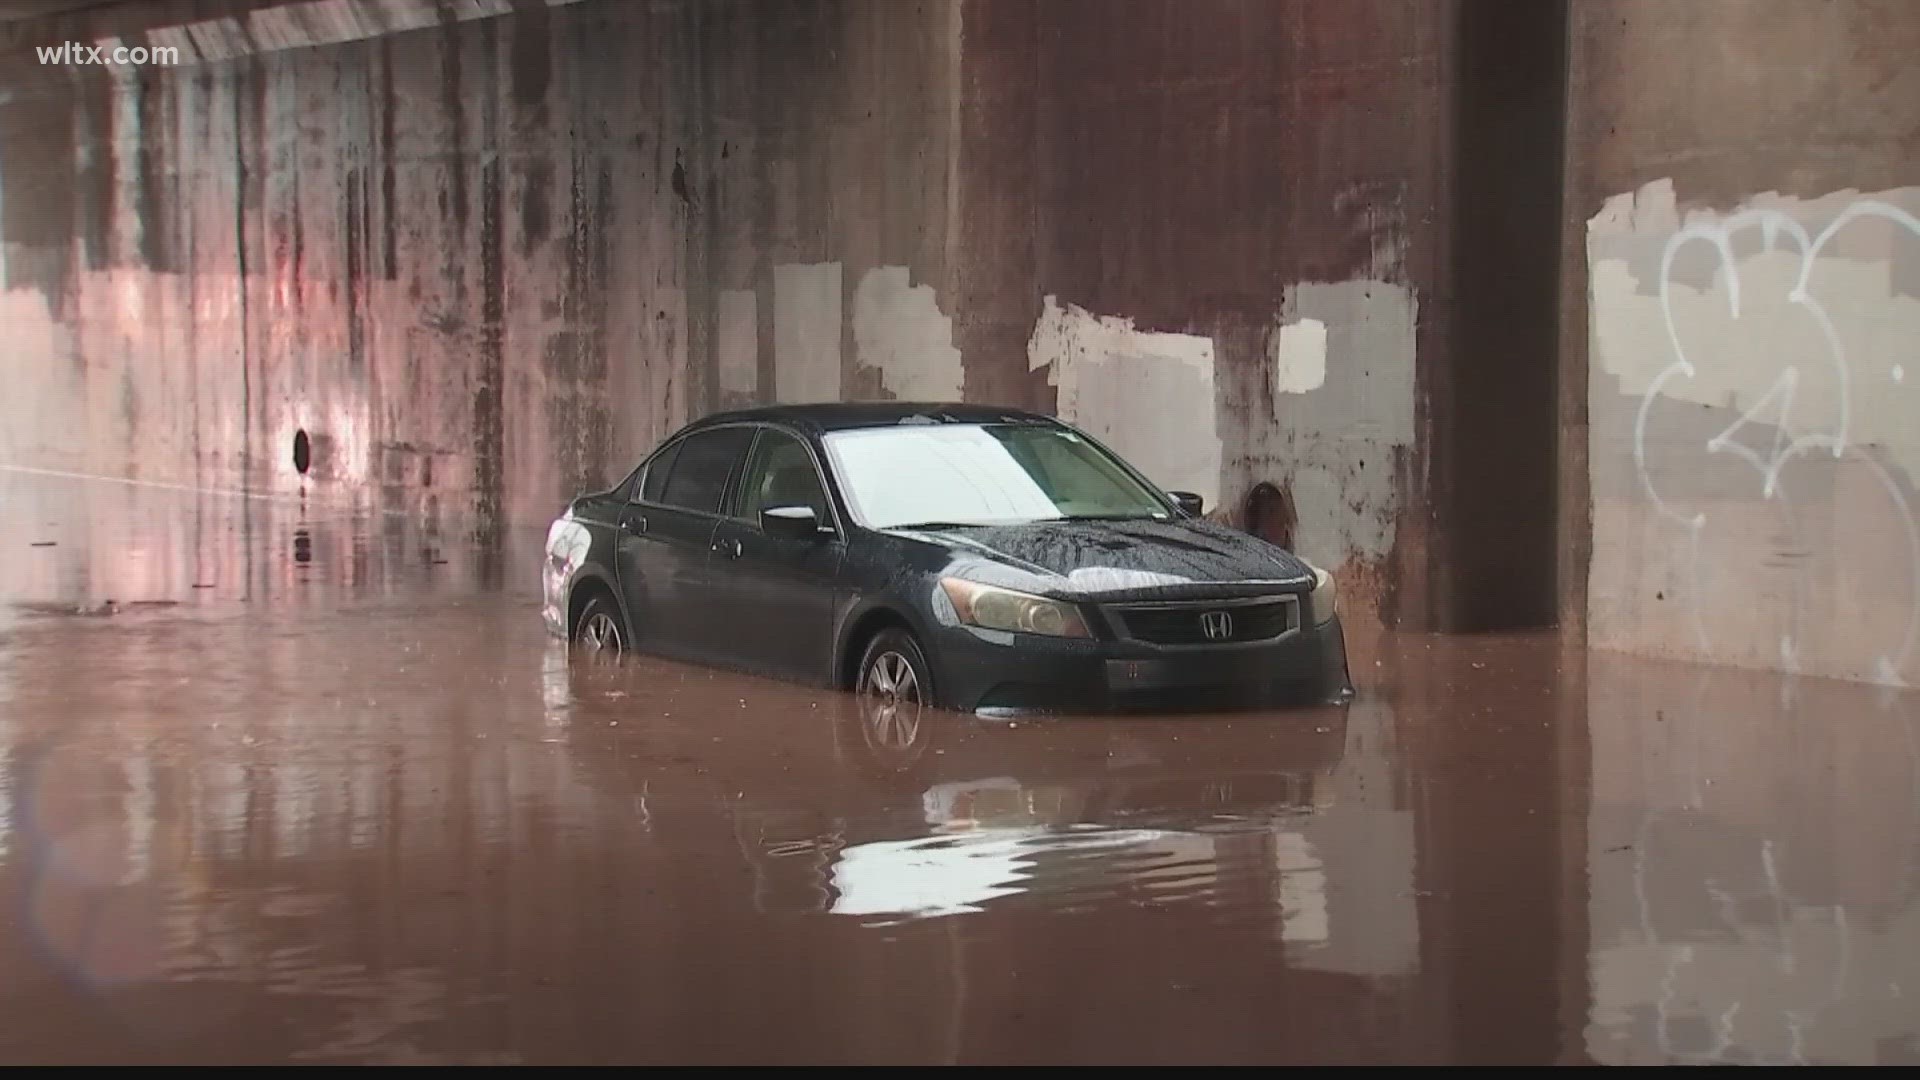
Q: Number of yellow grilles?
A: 0